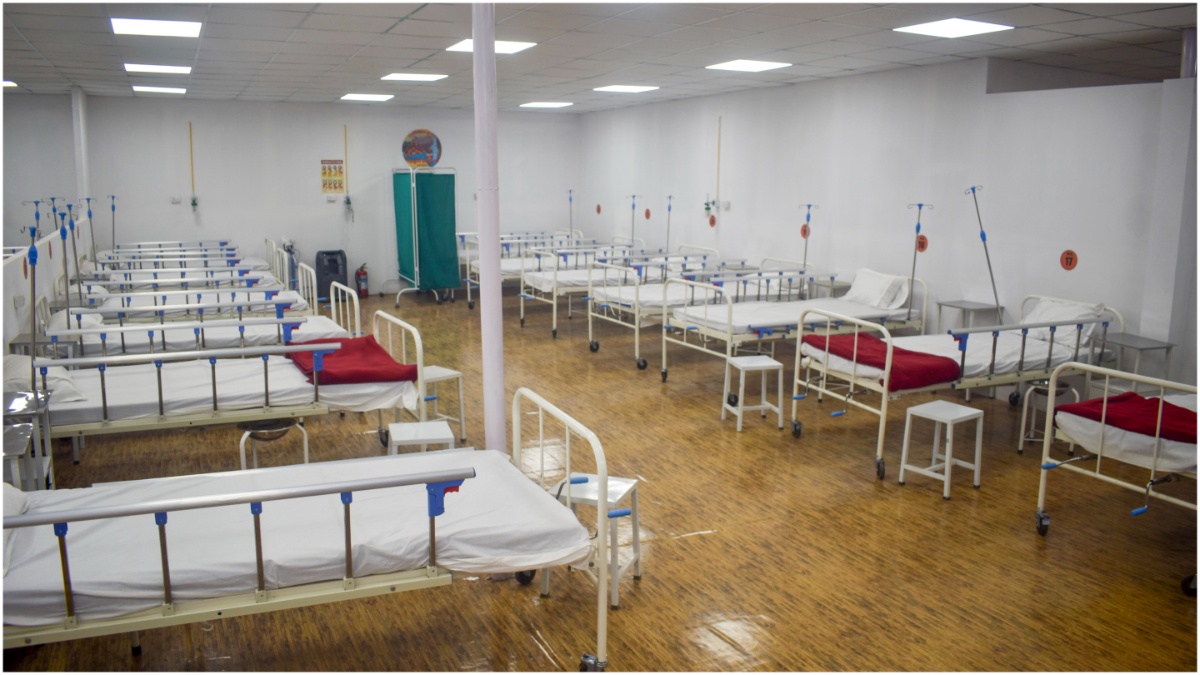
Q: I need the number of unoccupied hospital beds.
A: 13